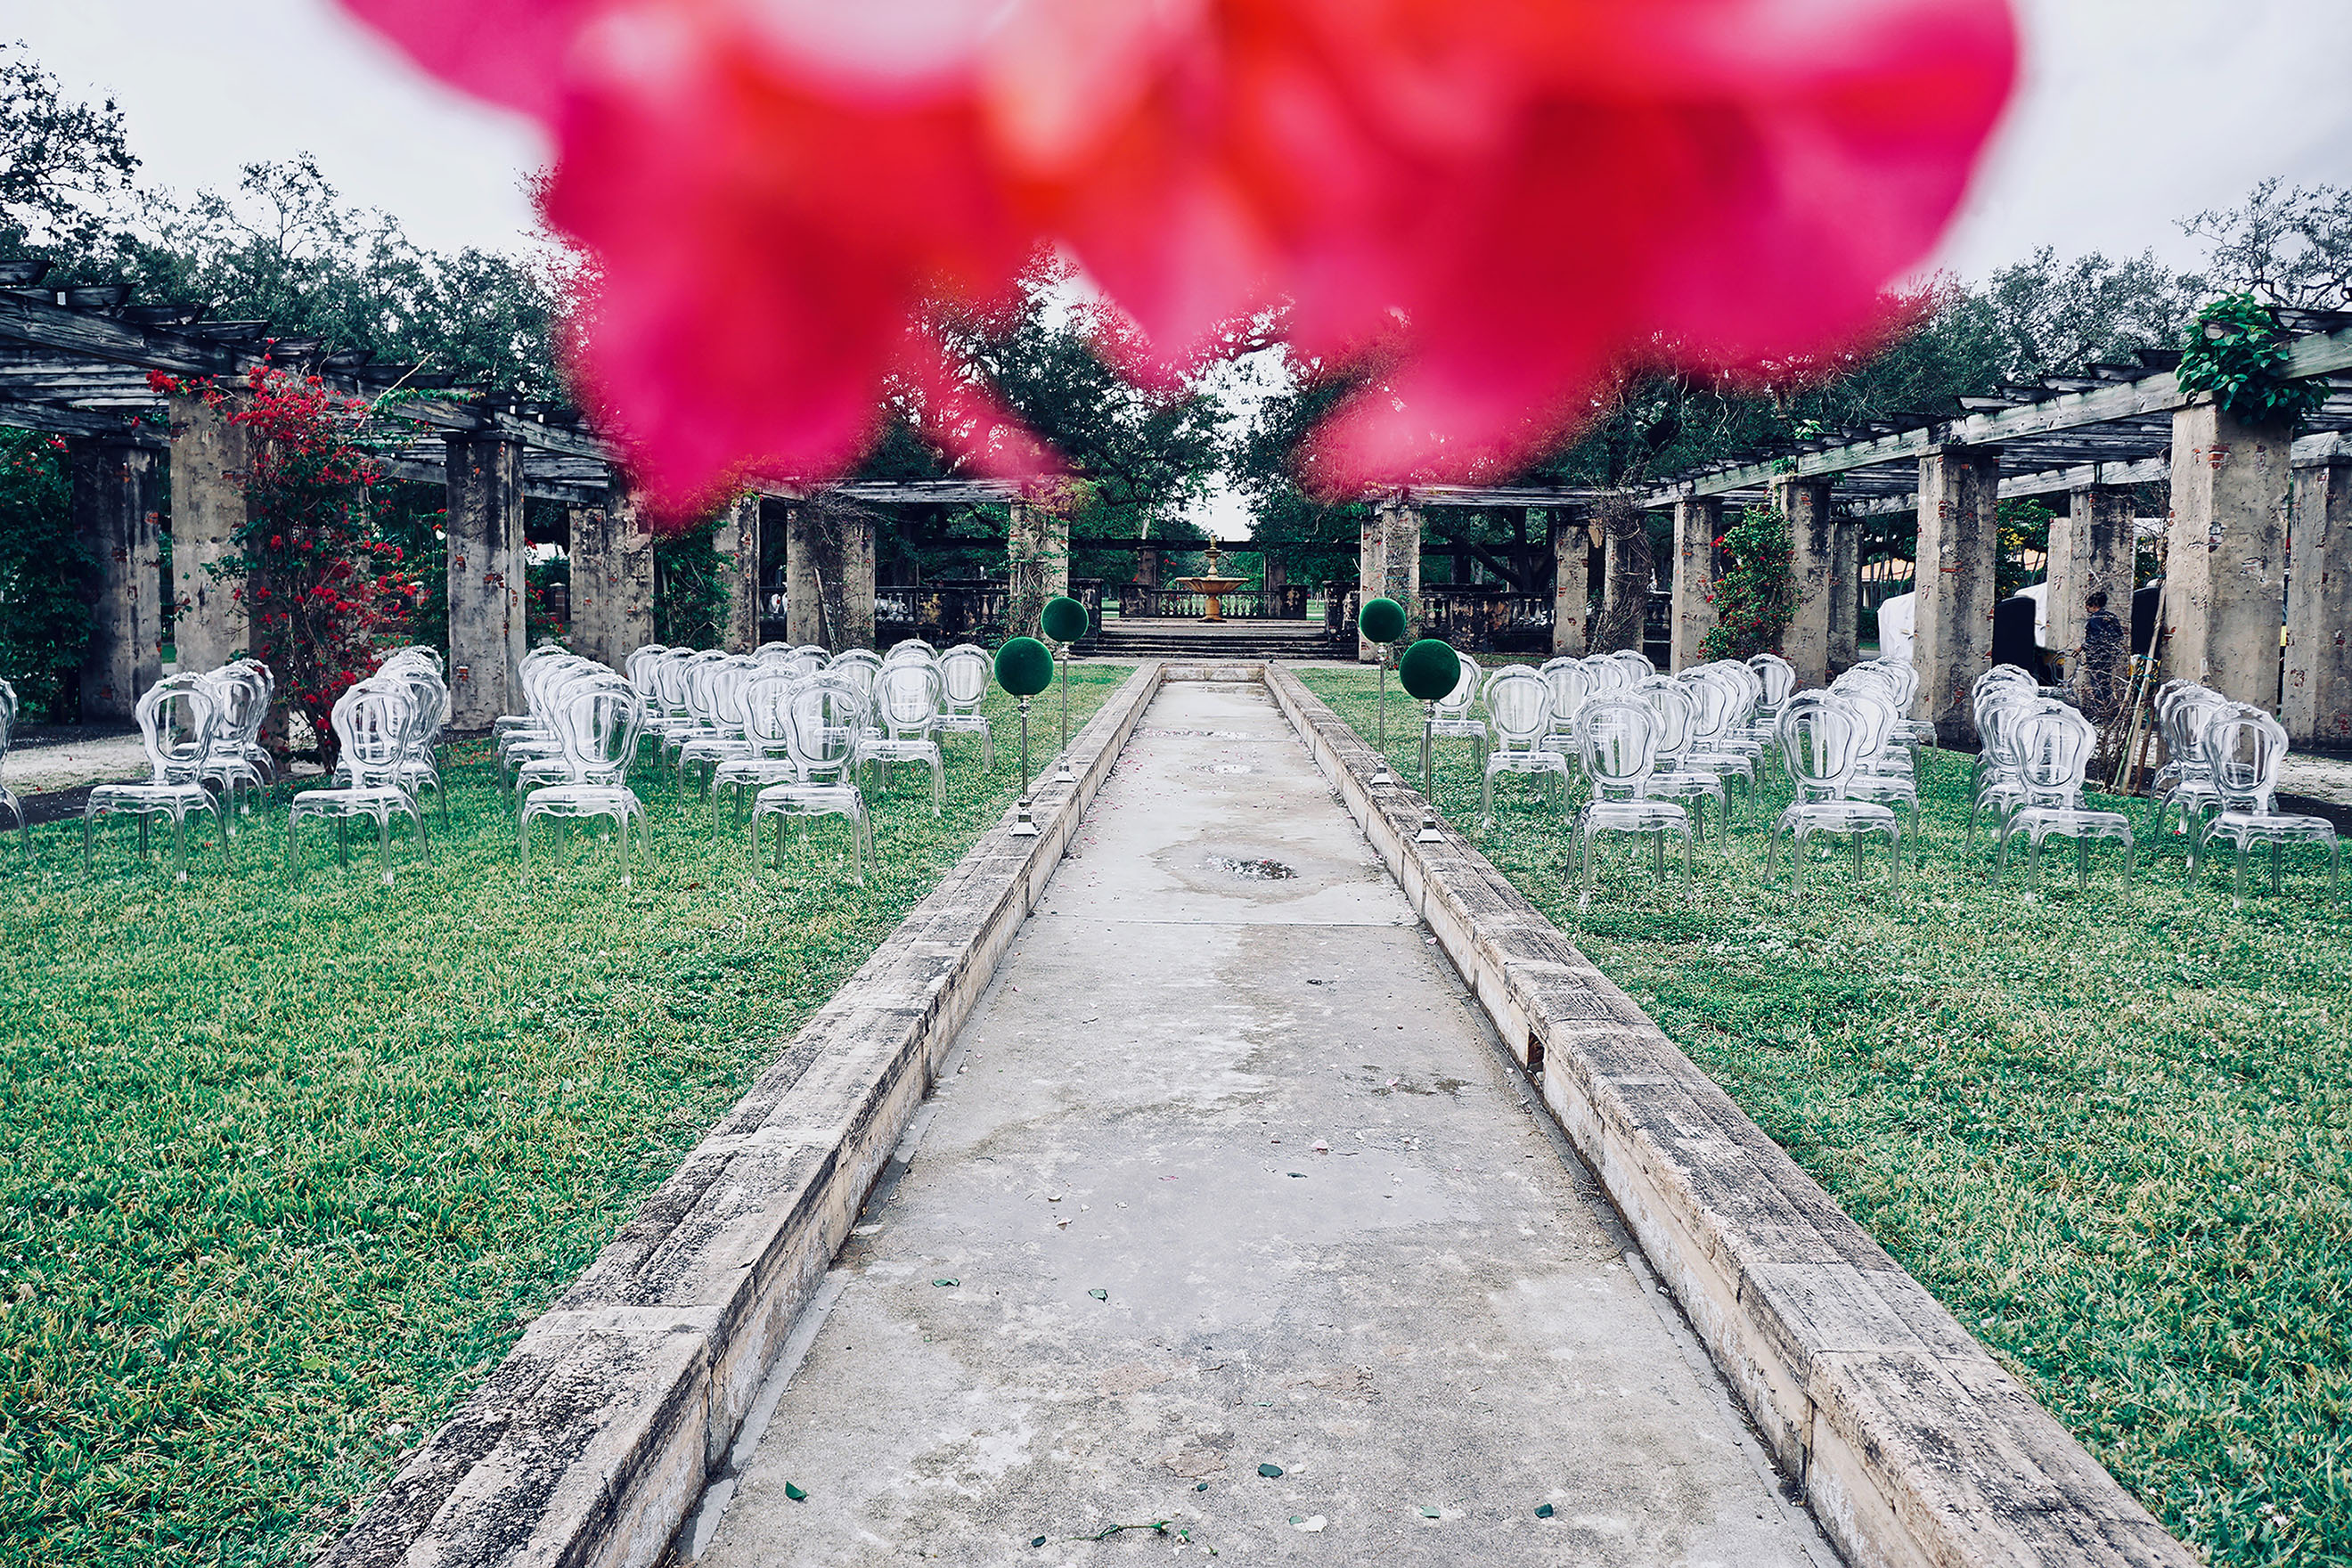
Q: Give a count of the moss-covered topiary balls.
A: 4